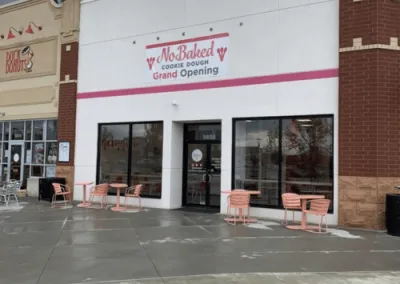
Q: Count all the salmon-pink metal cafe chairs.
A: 6